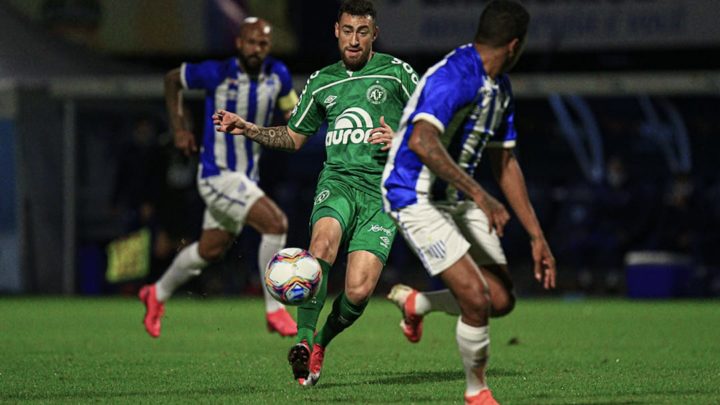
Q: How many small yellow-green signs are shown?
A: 1